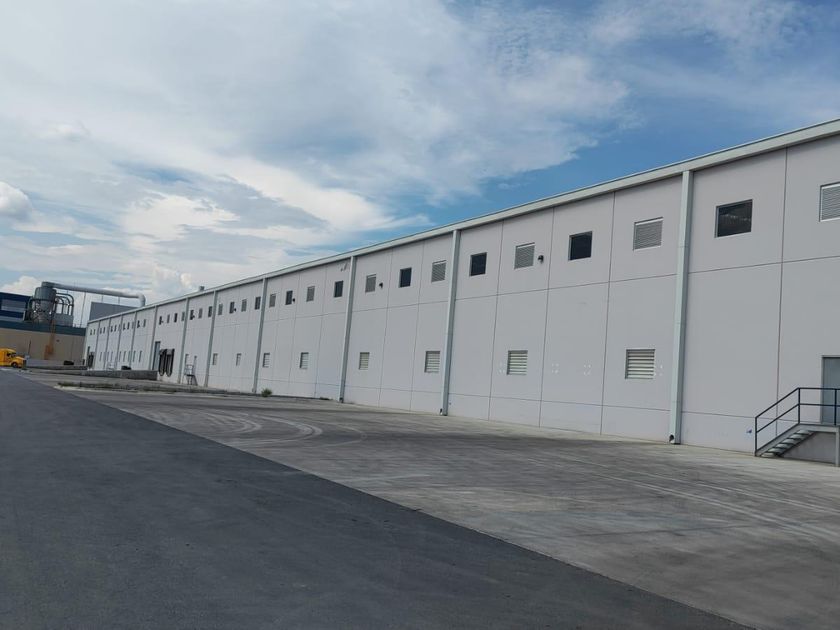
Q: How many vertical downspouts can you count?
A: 11